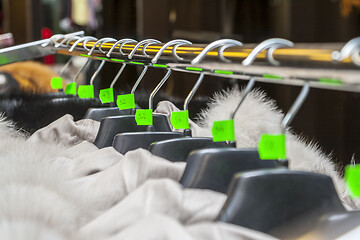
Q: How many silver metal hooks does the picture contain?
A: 10